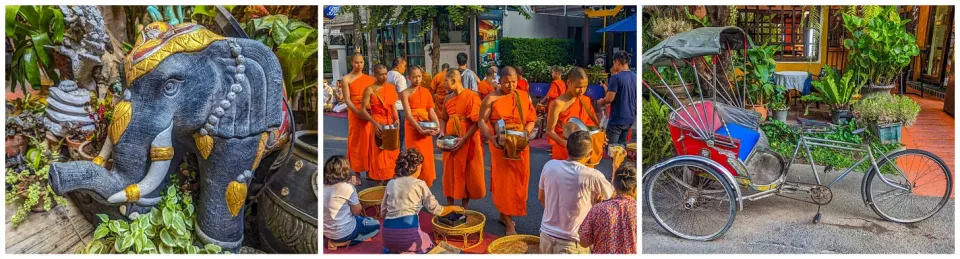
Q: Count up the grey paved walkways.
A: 2